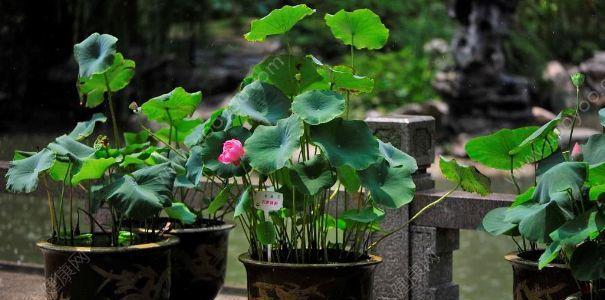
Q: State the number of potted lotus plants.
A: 4